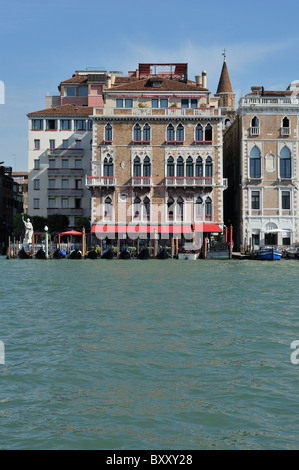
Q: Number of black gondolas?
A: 9